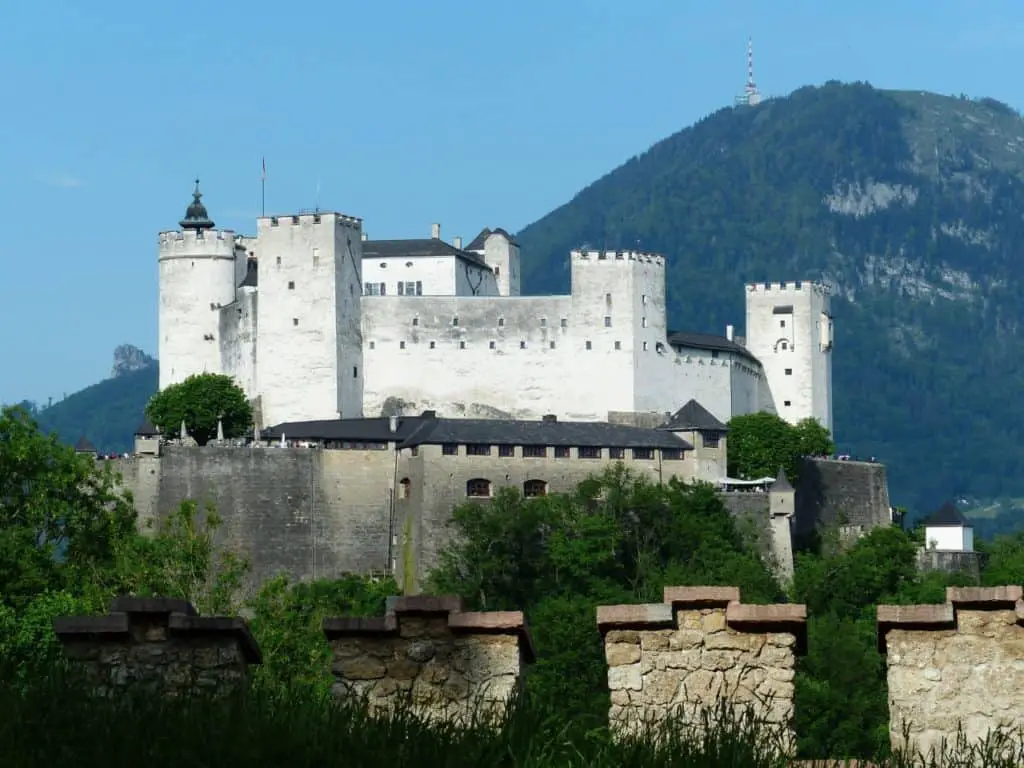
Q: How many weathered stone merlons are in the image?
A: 4